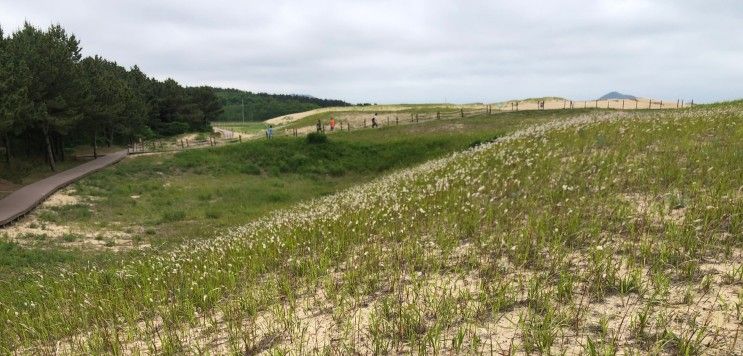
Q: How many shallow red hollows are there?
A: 0